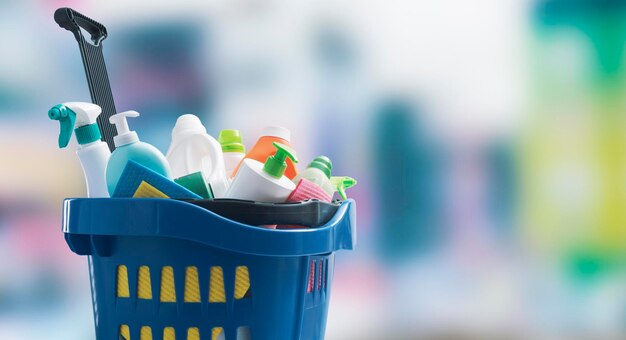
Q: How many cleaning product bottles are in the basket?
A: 8